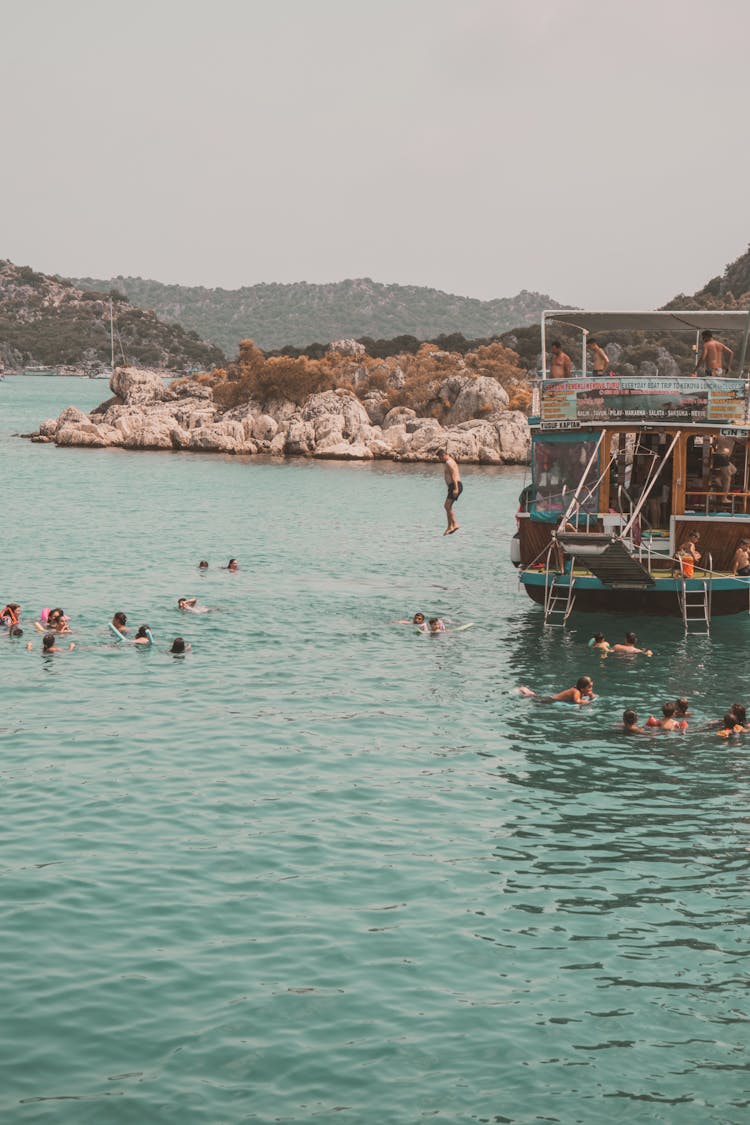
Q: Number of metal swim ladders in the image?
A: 2